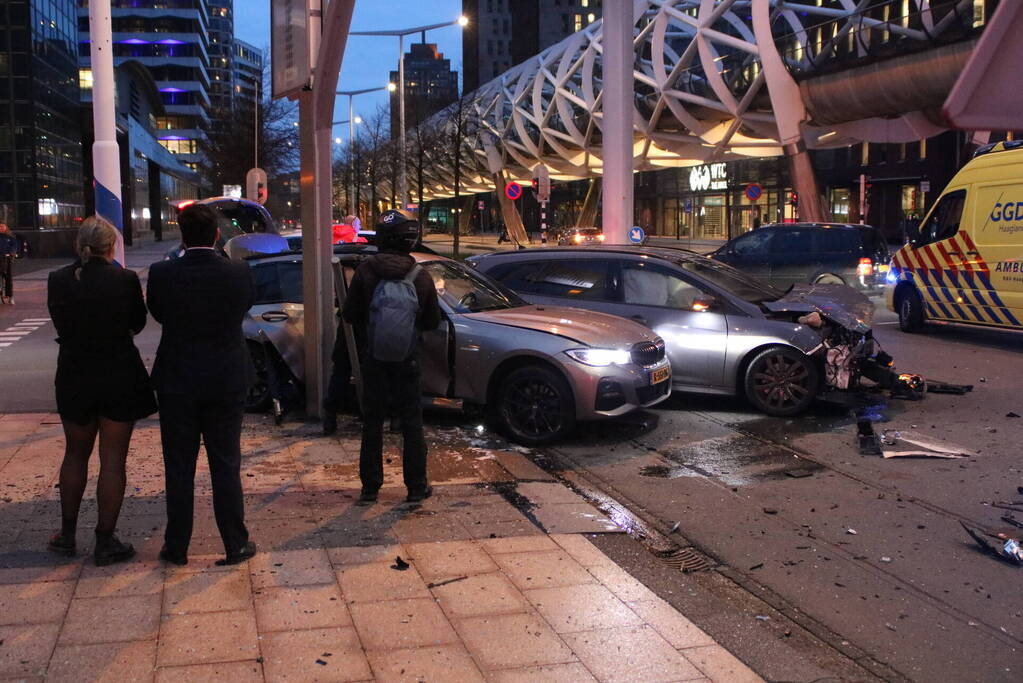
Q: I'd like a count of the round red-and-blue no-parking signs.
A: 2